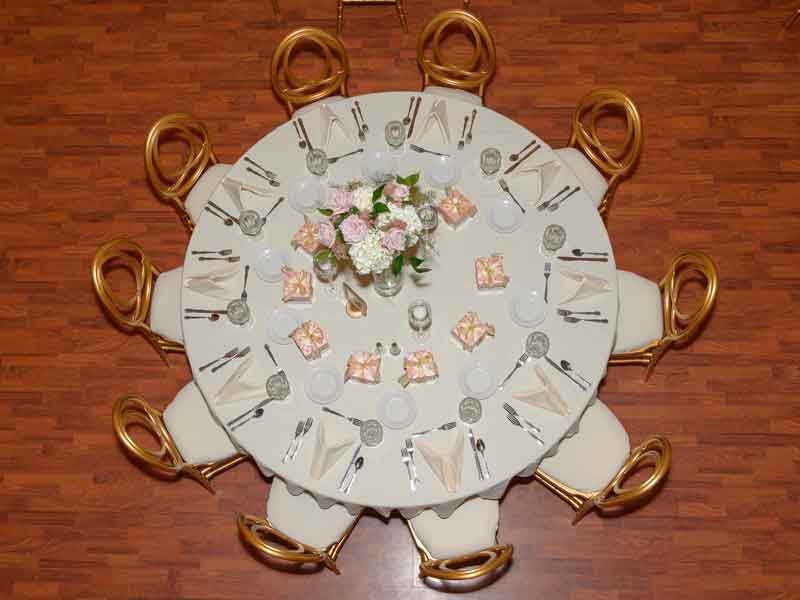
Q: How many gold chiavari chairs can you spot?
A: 10